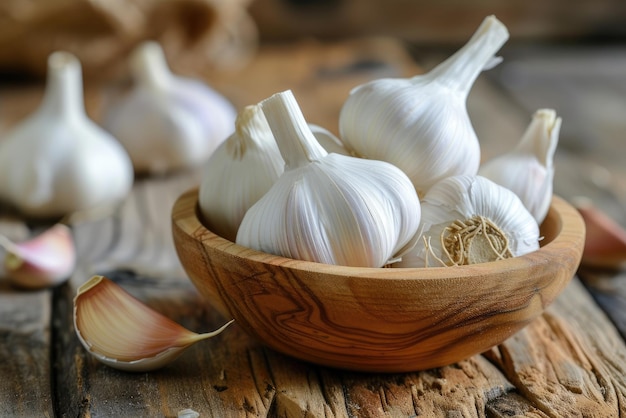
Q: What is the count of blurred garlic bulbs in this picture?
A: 2